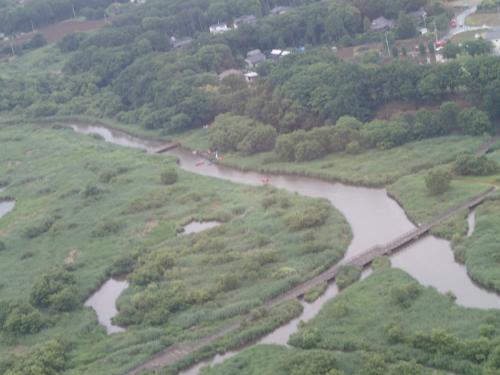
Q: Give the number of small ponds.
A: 3